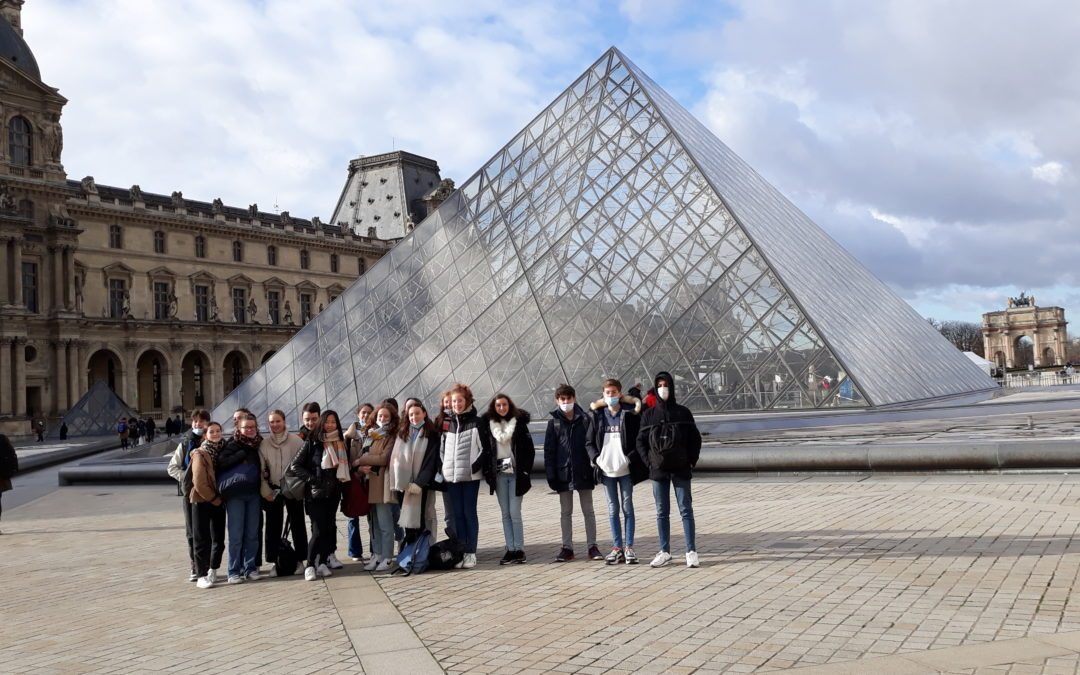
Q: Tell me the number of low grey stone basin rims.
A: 2